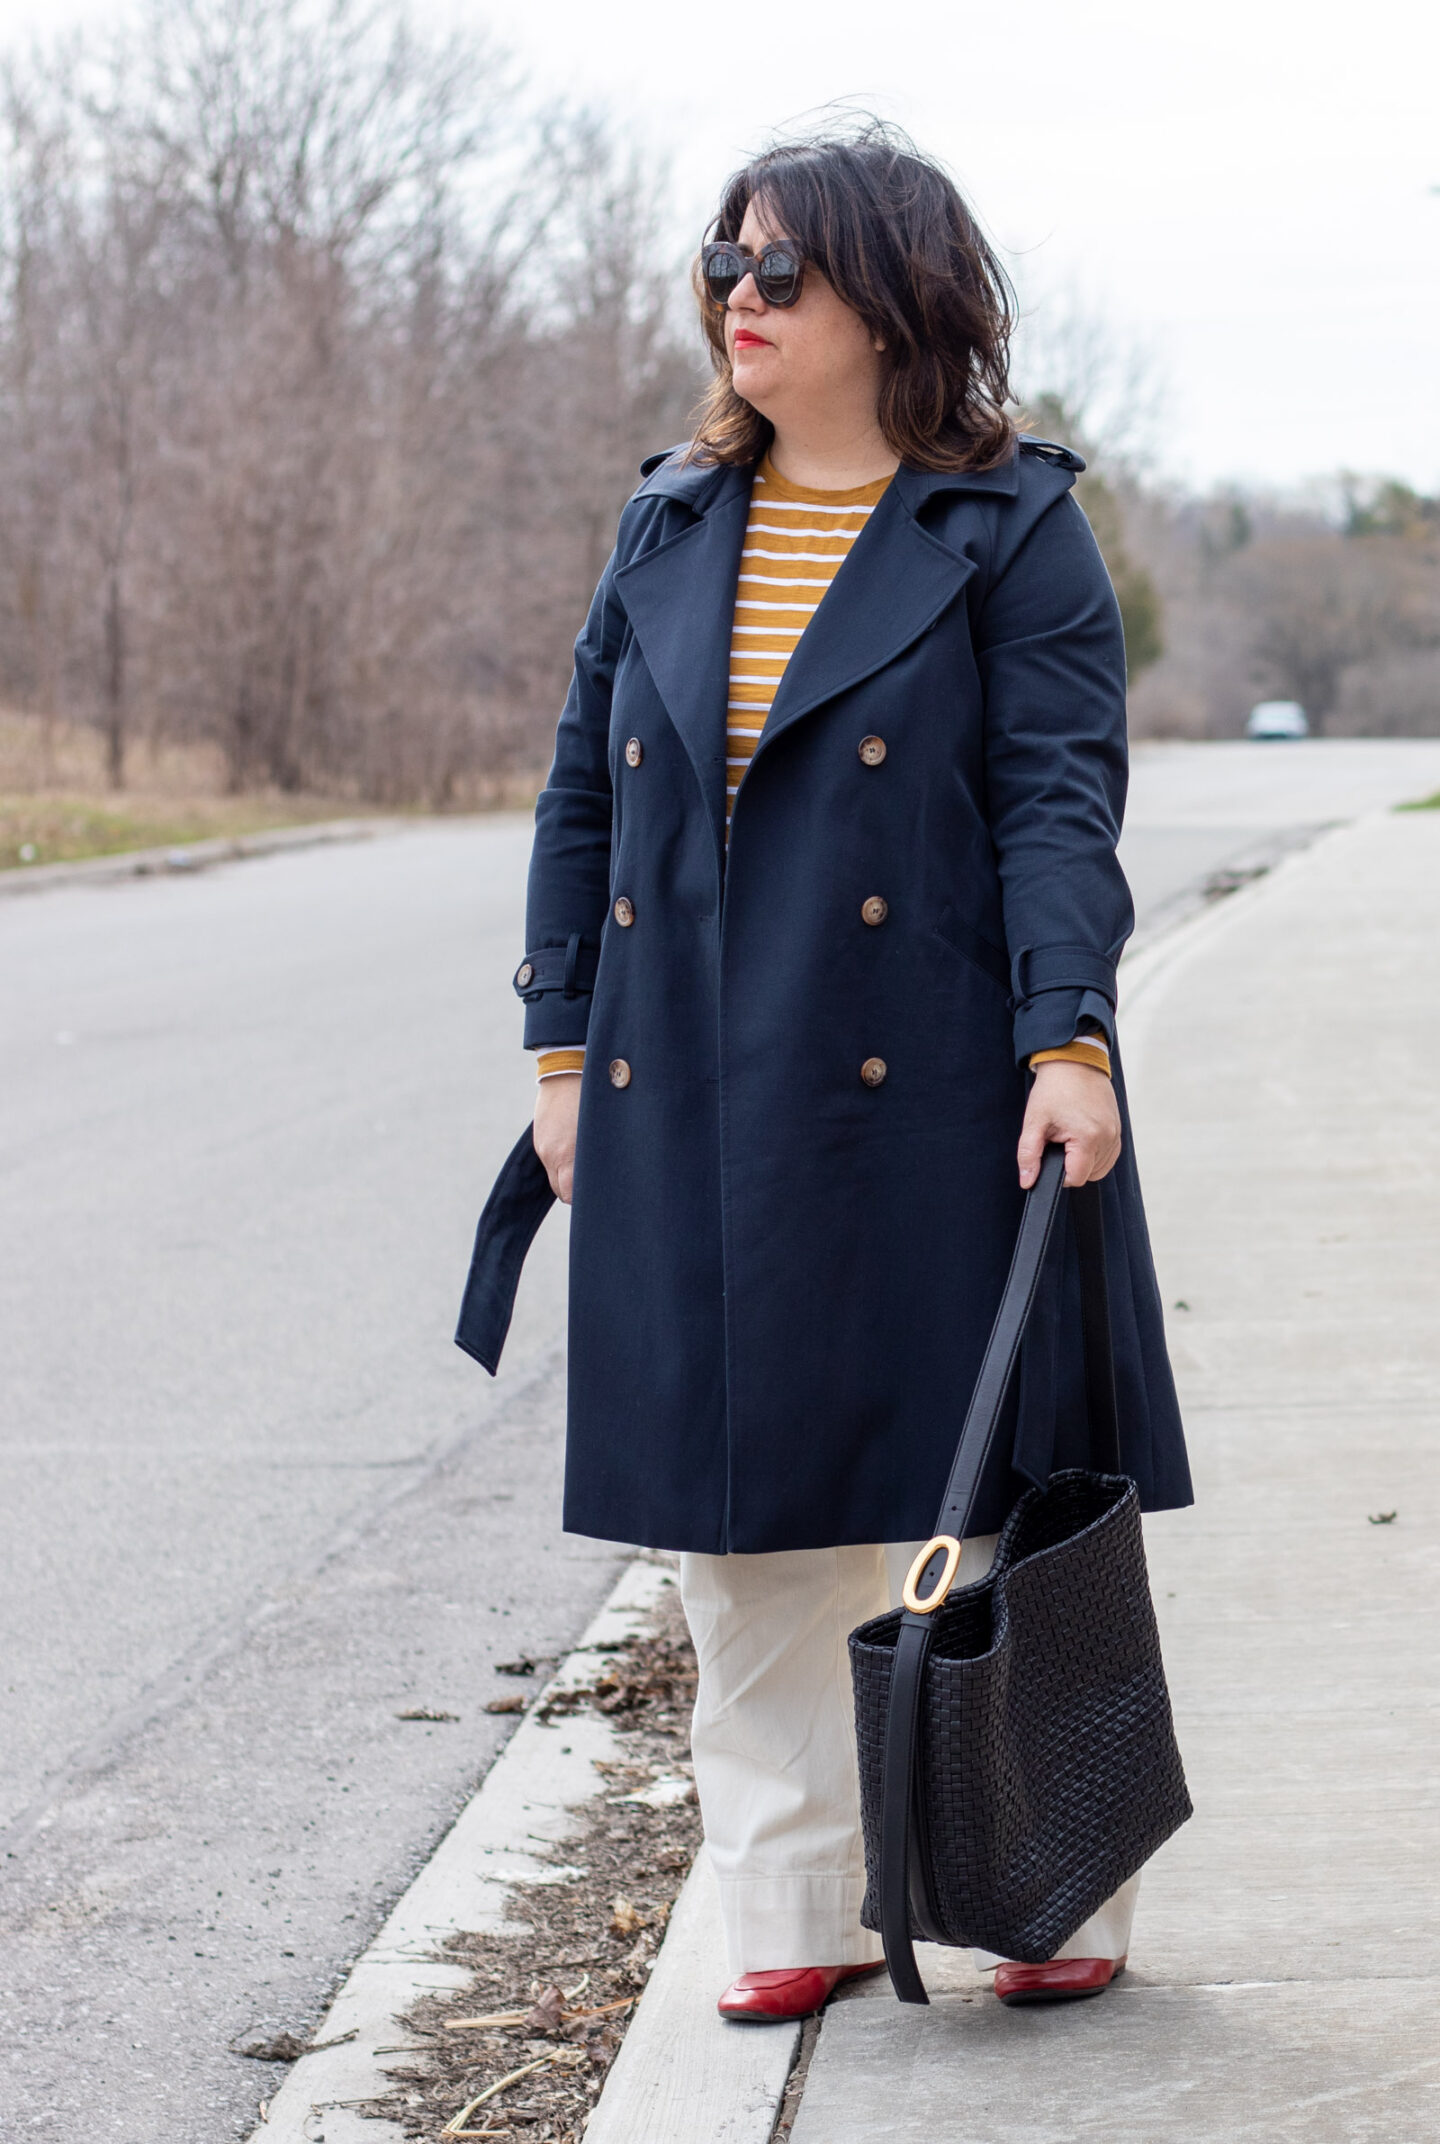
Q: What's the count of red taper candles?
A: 0